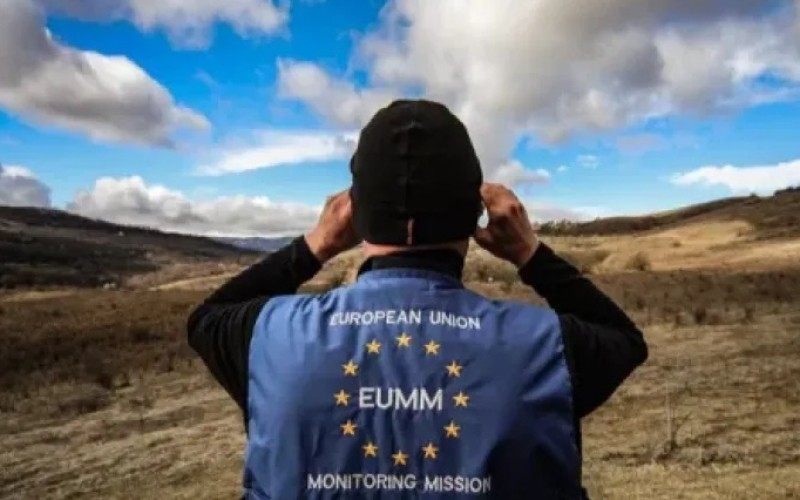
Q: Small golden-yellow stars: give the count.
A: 12